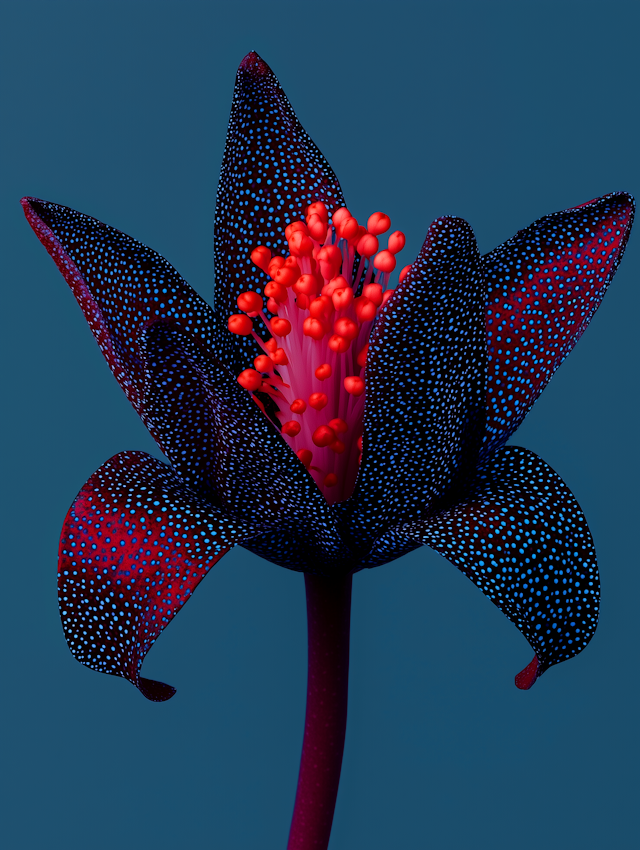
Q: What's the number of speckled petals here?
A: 7